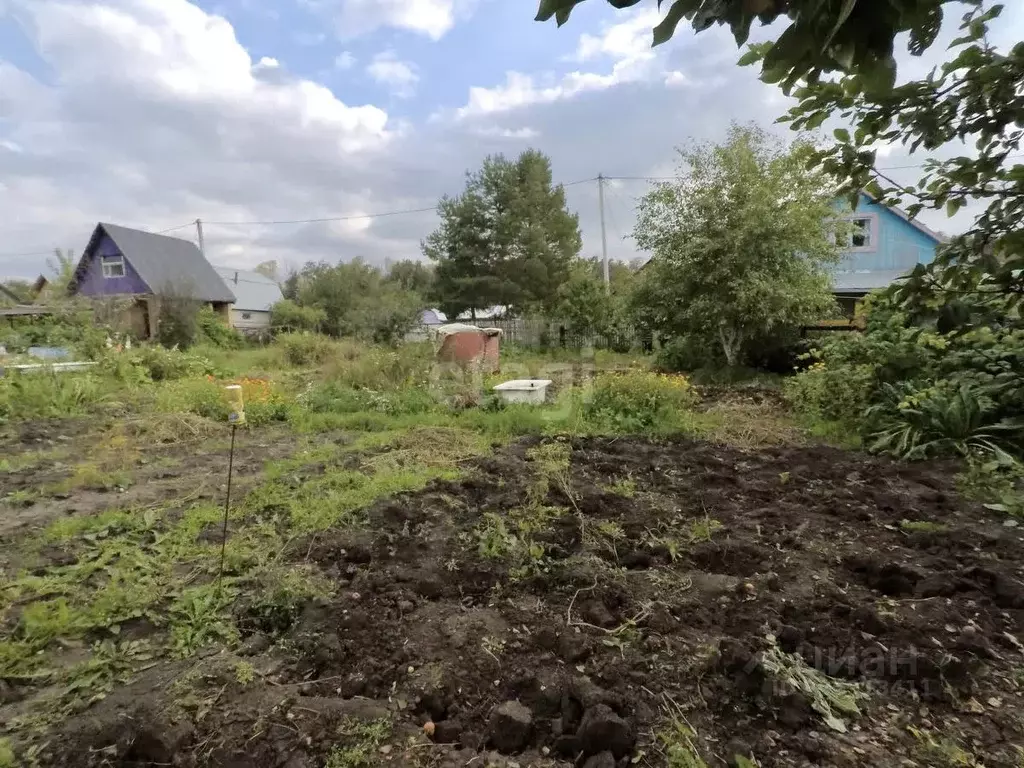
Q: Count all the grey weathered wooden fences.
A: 1